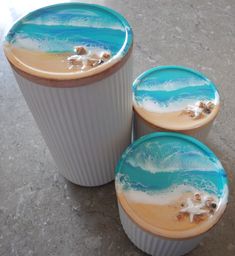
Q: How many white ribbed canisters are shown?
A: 3